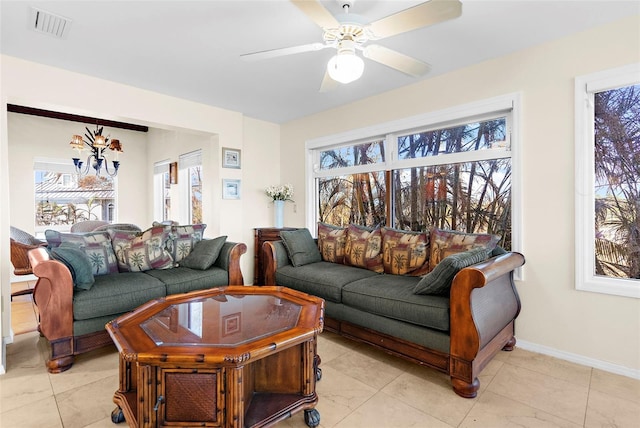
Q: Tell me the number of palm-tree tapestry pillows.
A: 7